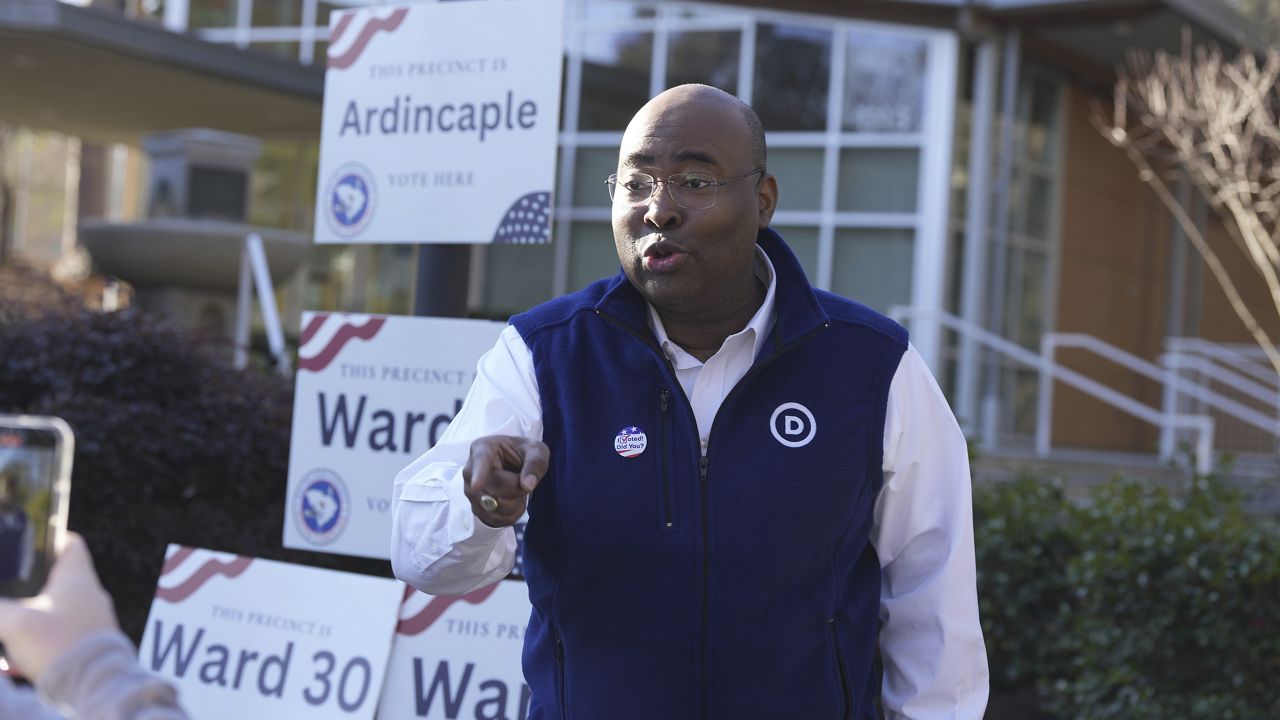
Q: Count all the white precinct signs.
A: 4